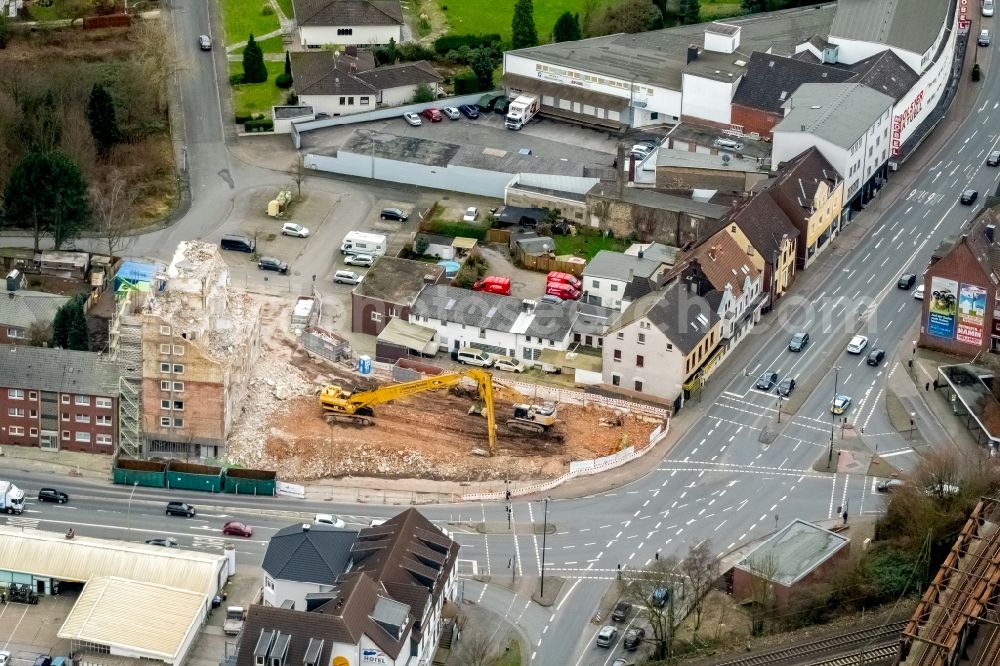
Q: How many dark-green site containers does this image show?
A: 3